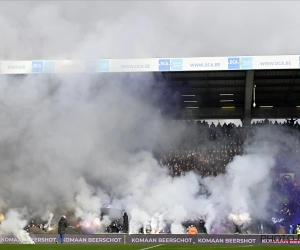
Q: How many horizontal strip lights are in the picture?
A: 8